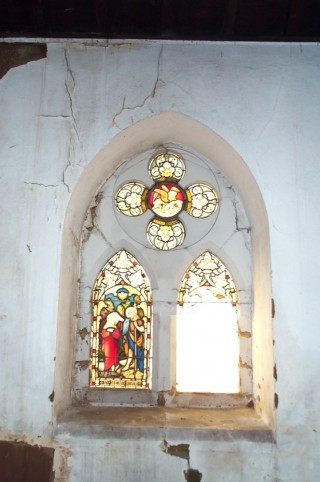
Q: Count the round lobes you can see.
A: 4